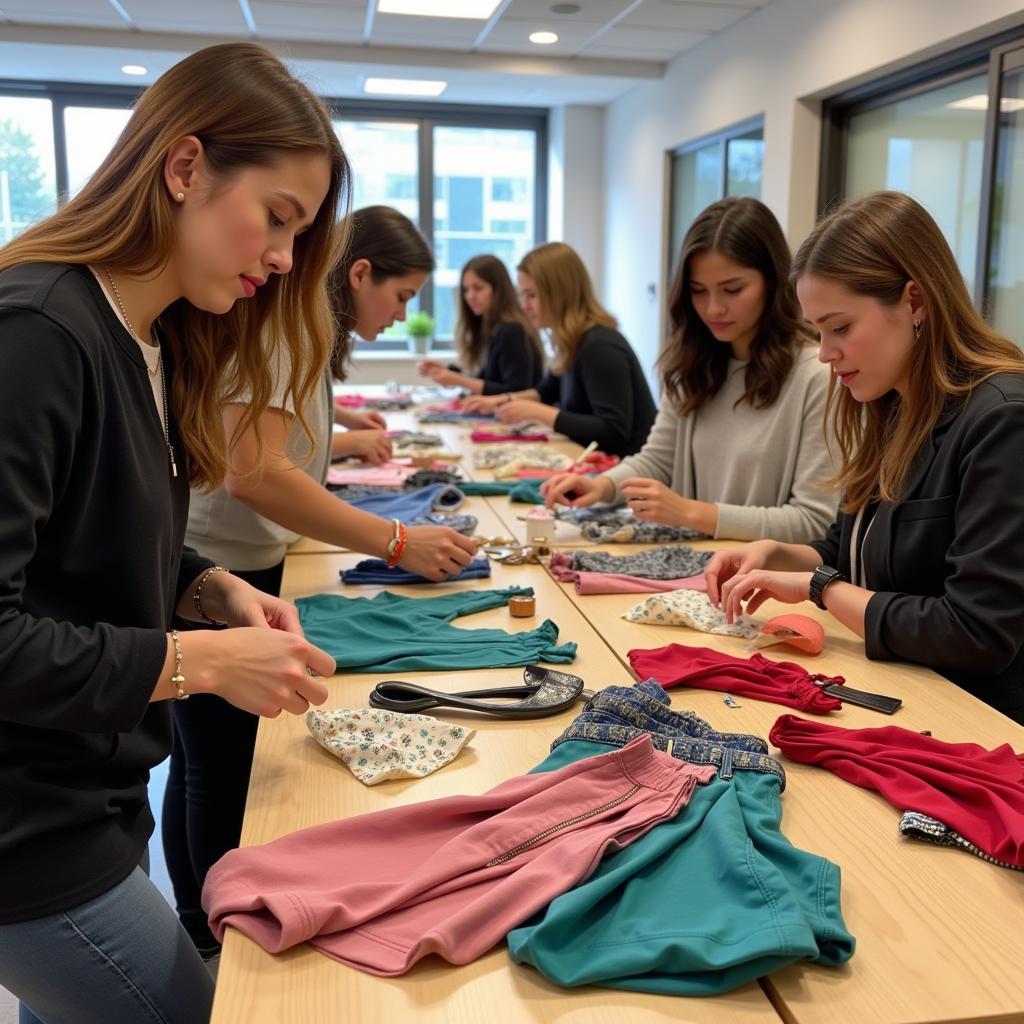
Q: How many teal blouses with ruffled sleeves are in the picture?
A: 1